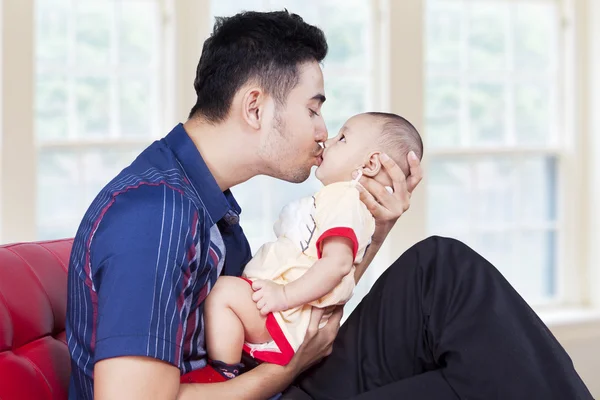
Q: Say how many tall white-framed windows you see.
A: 3